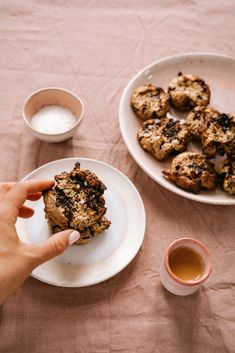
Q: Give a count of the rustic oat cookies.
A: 8